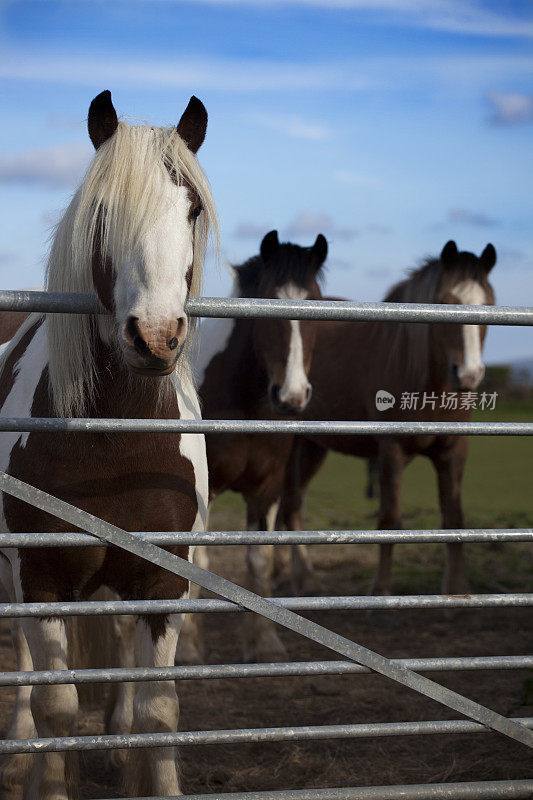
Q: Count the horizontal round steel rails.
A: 7